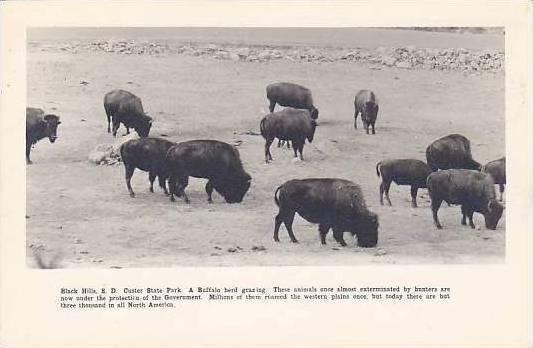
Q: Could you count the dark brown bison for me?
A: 12